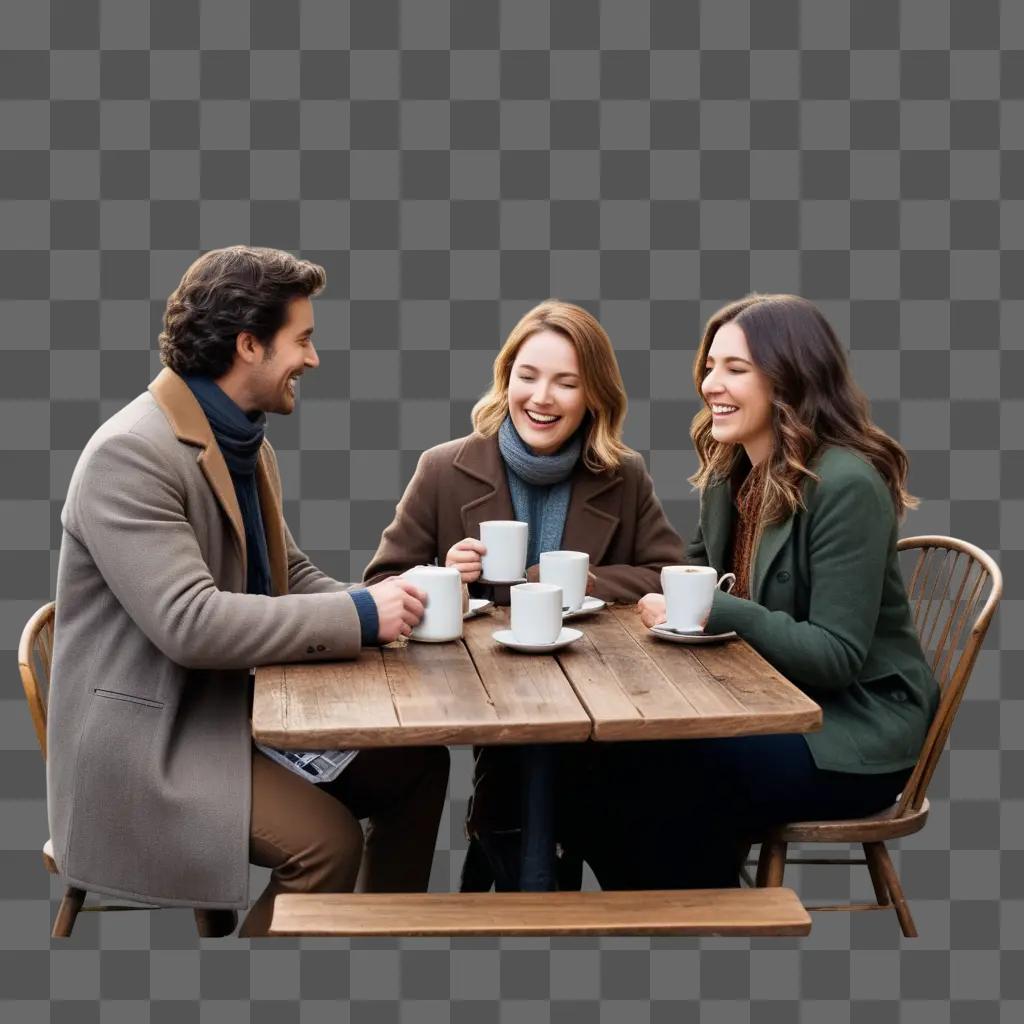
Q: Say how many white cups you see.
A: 5